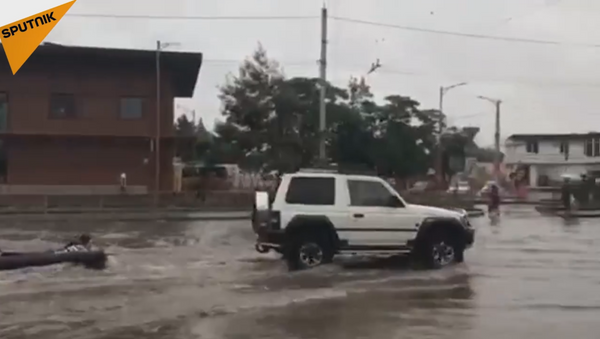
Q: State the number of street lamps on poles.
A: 3